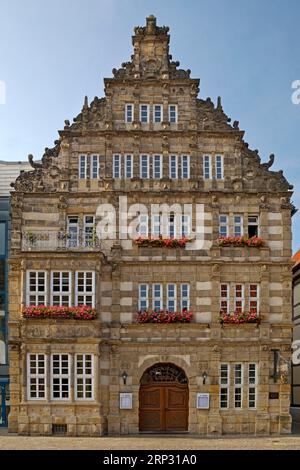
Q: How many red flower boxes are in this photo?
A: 5